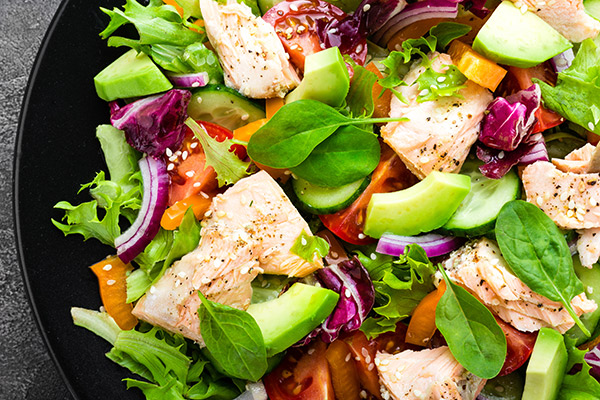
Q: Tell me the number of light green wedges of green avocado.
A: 6